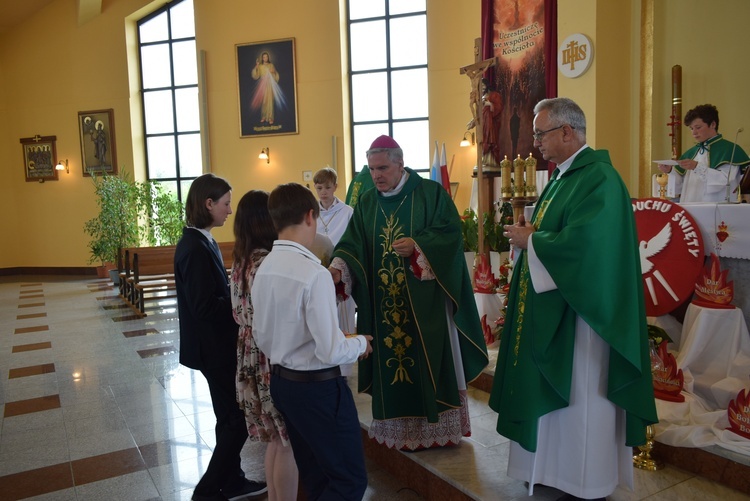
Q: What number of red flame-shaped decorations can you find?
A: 5